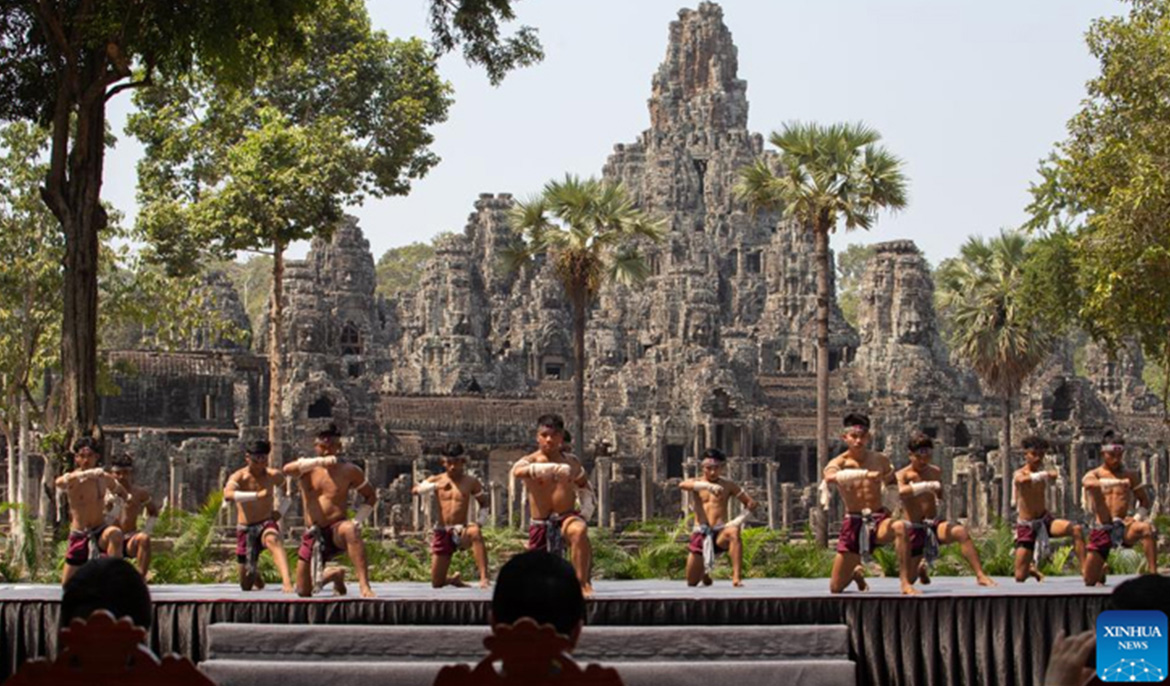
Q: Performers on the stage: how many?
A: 12